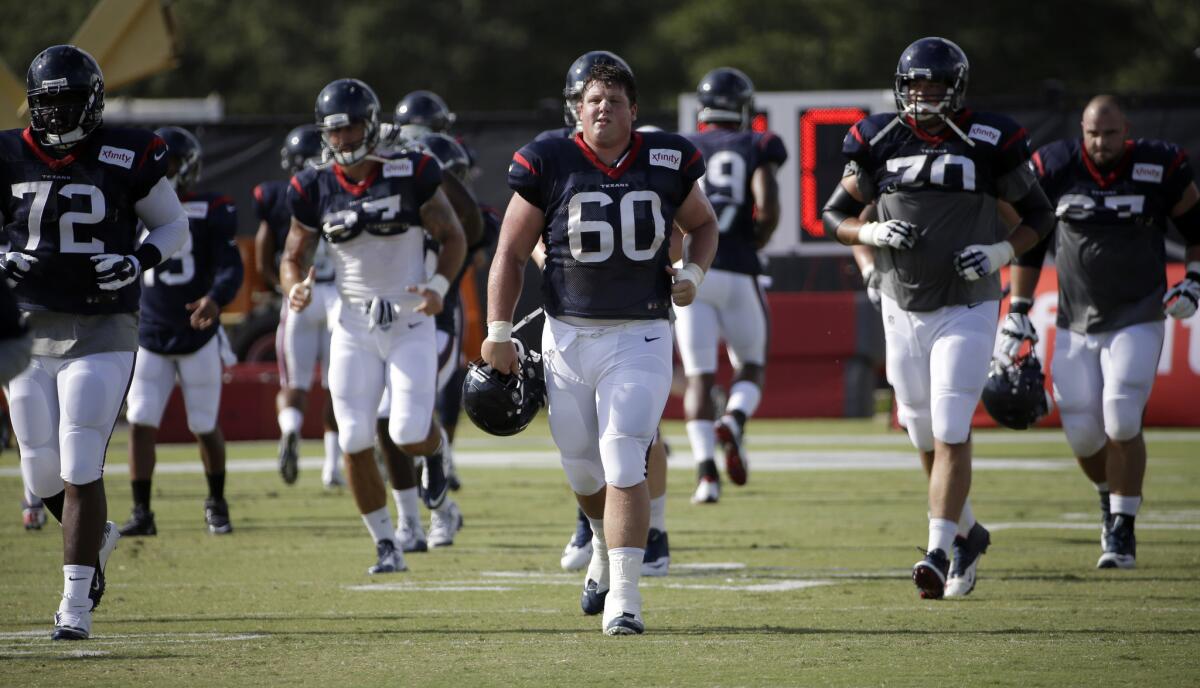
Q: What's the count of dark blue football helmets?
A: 11